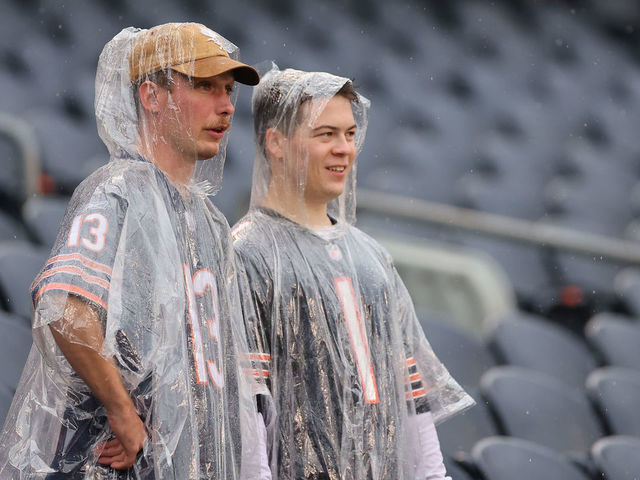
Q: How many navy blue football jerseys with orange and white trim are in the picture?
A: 2